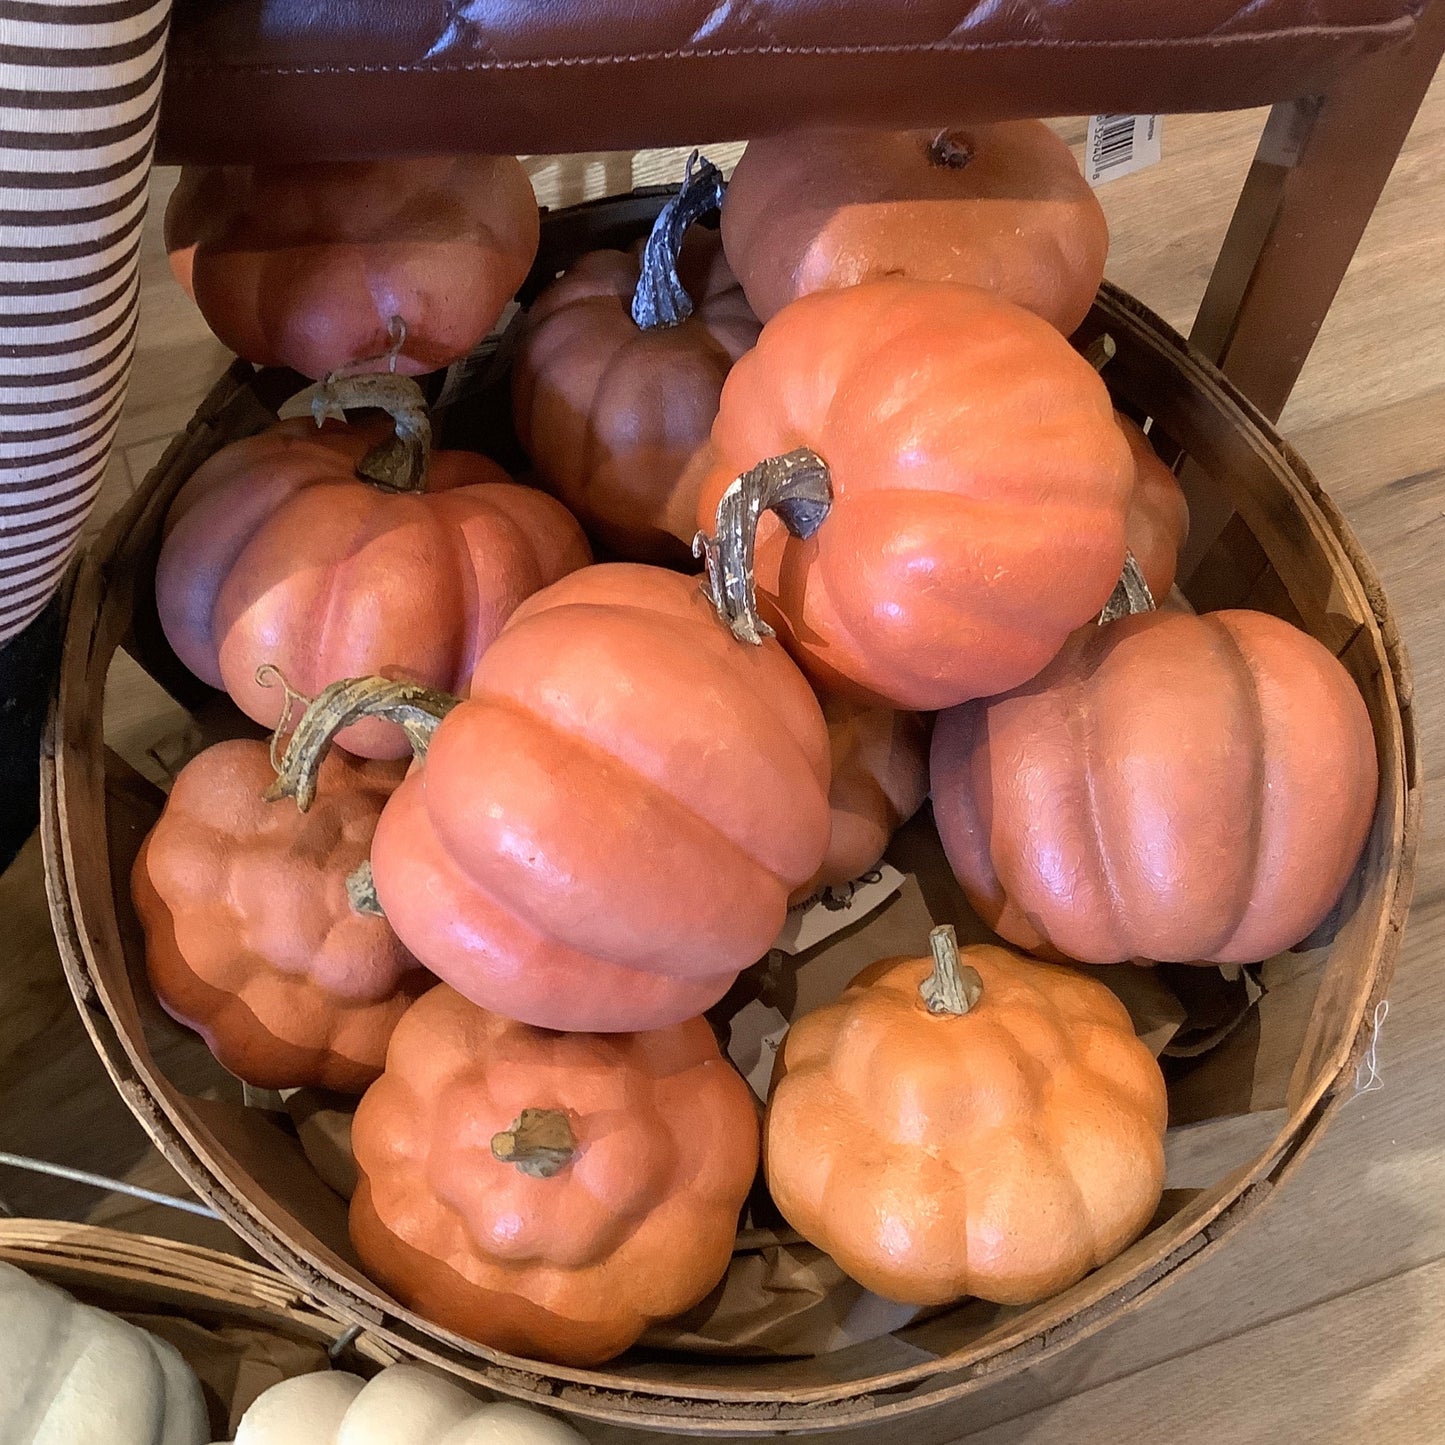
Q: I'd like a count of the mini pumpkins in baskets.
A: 14